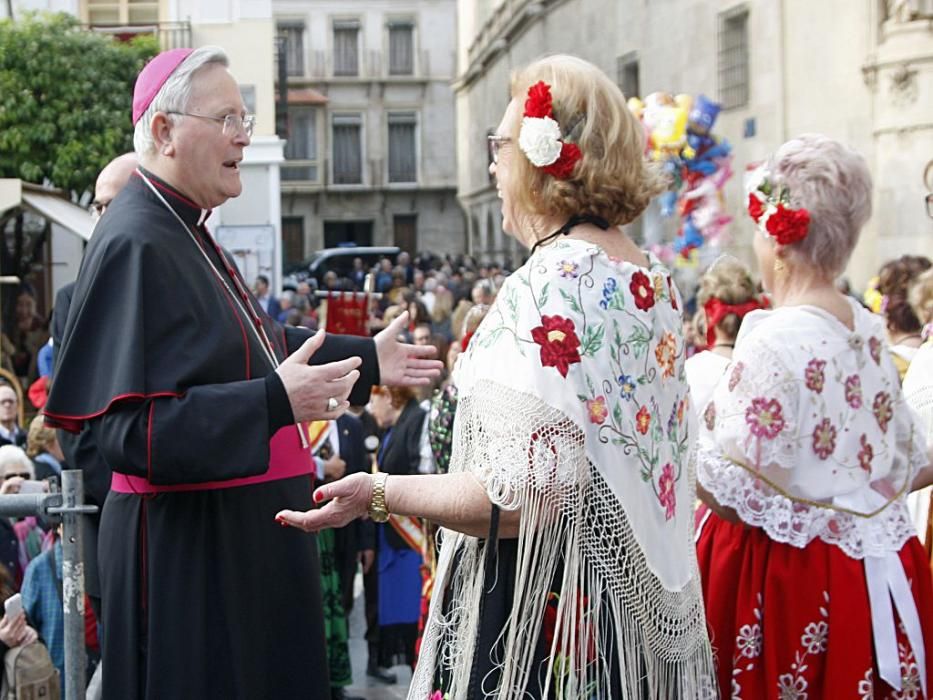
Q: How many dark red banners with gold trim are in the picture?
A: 1